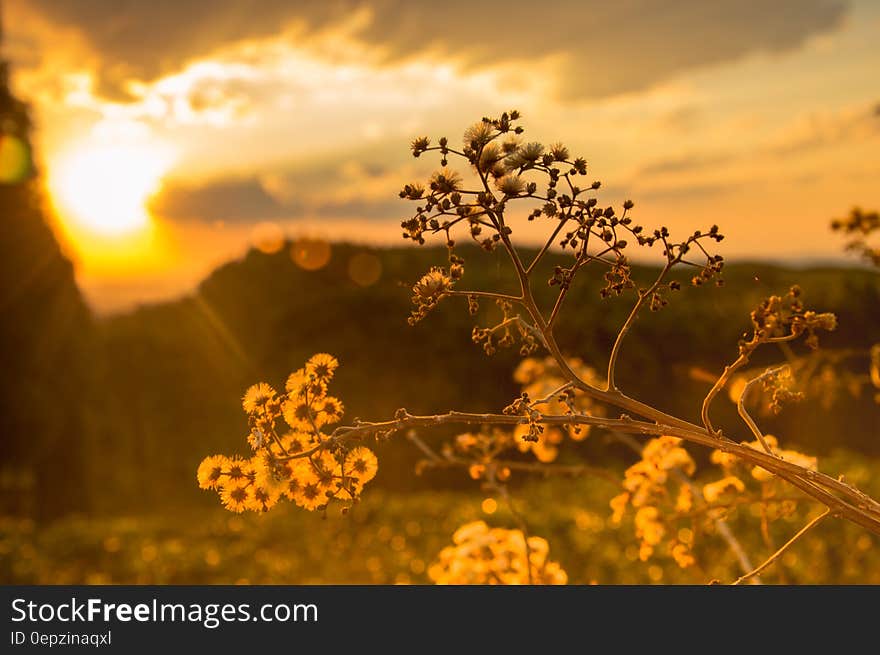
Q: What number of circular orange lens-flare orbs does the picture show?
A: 3